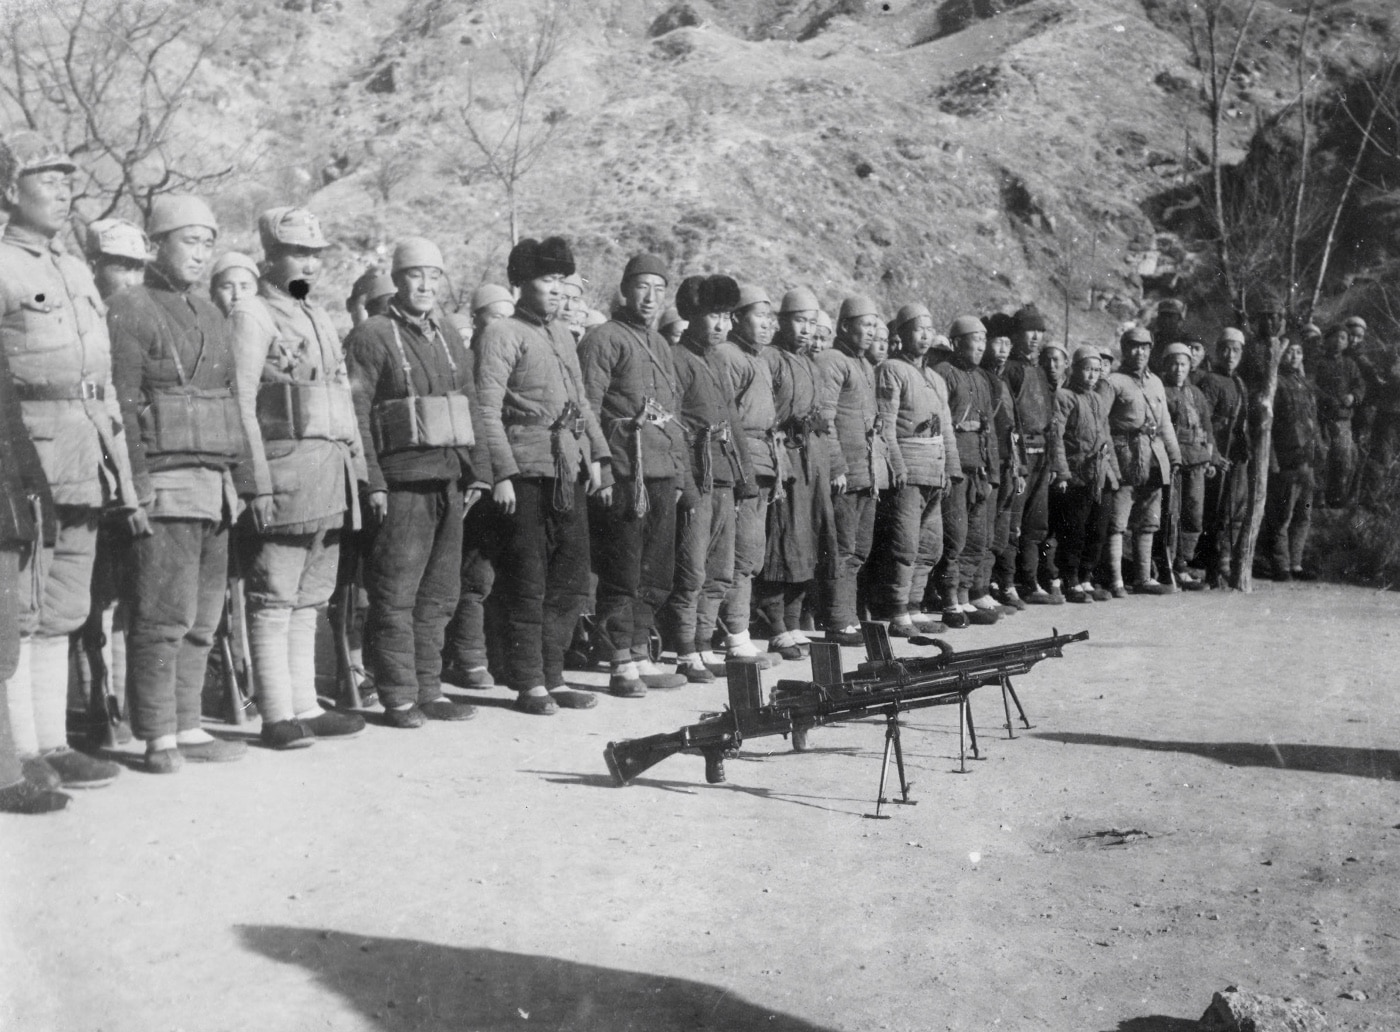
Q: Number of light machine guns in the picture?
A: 3